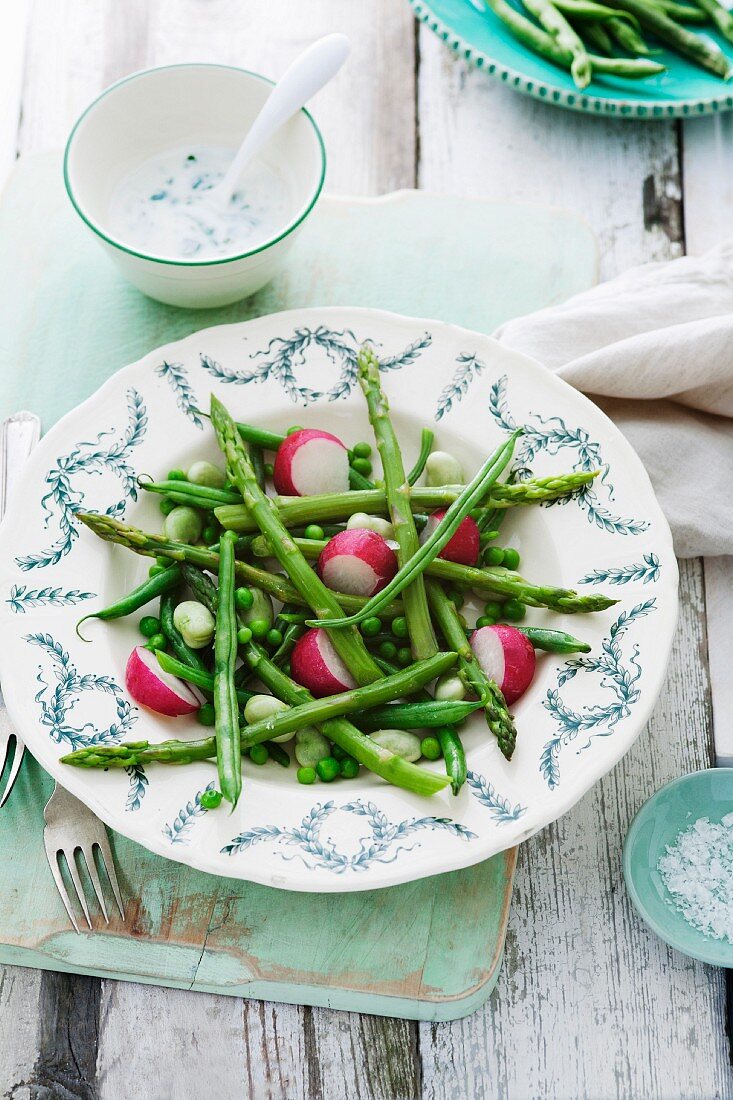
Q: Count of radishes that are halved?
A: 6